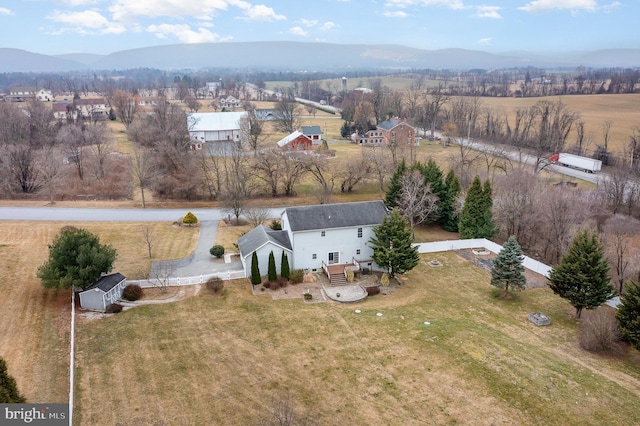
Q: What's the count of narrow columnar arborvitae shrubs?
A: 3